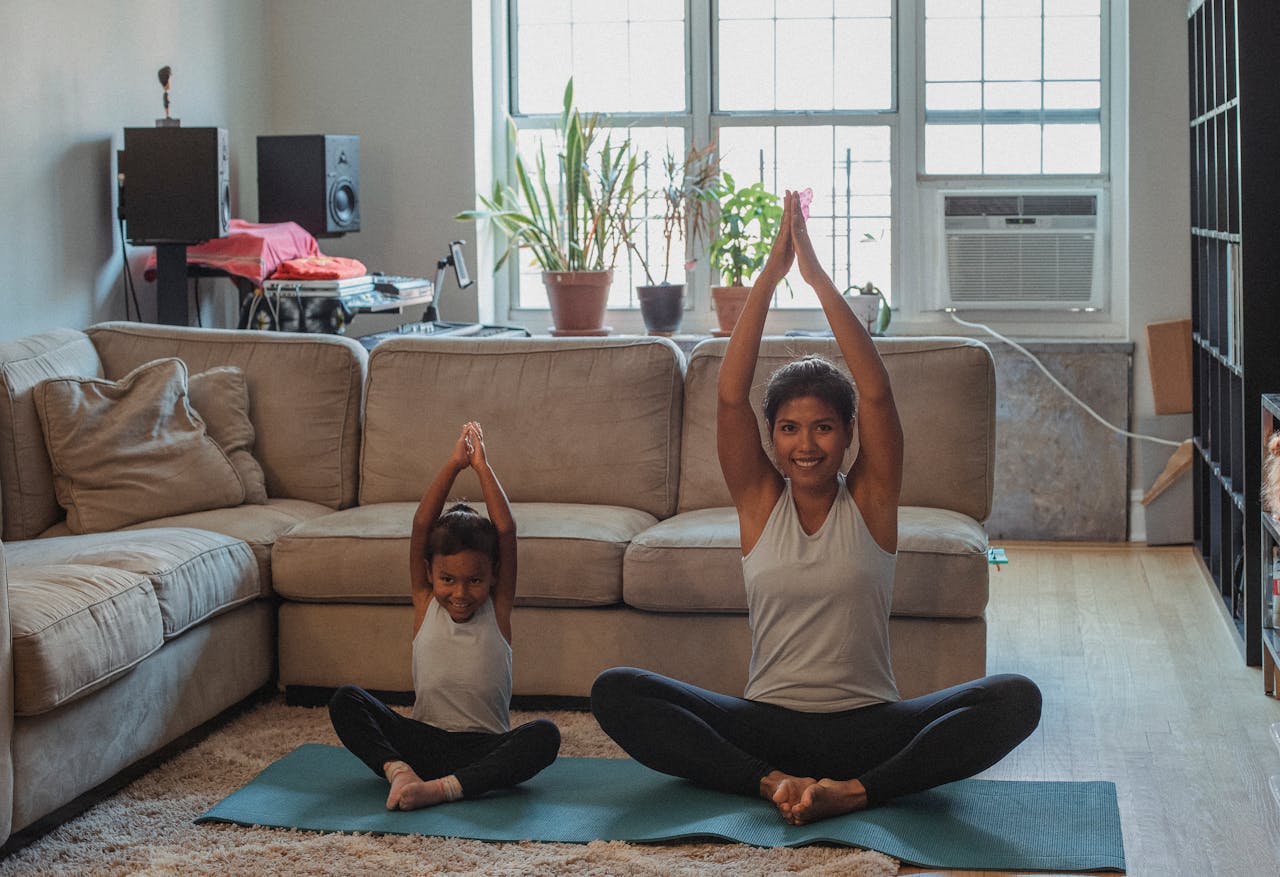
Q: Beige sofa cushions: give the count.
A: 11